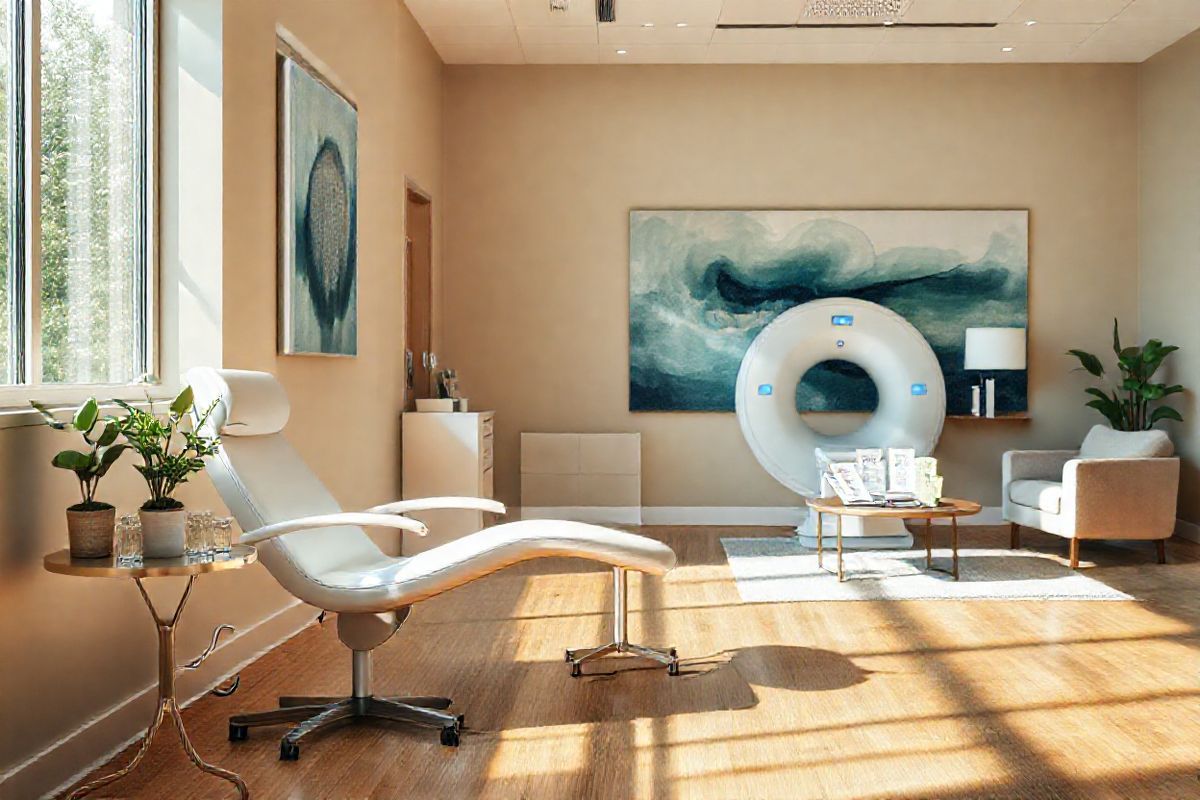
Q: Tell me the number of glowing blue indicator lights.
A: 3